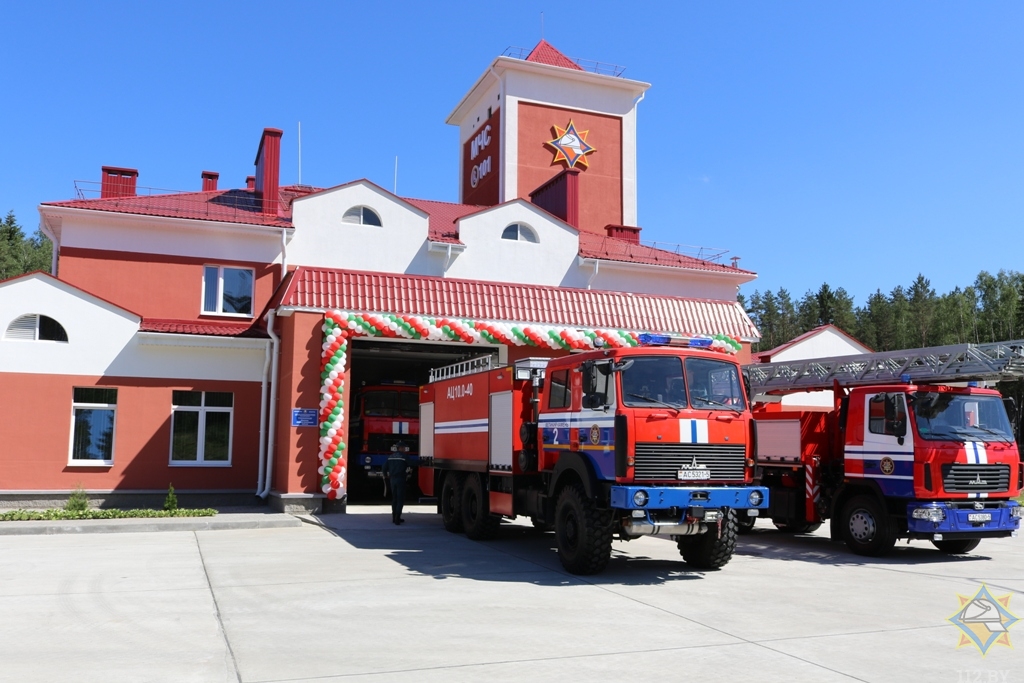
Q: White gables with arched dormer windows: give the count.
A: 3